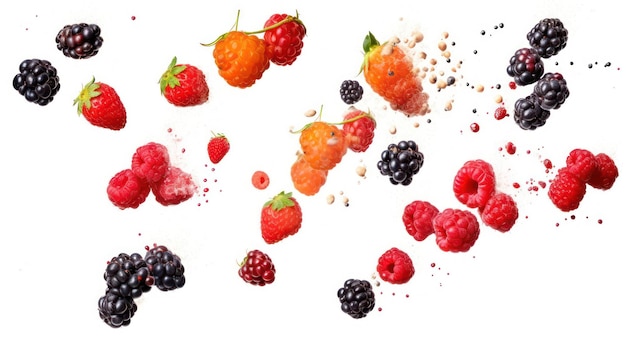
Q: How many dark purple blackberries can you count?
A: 12